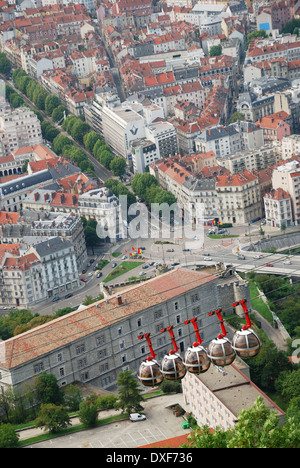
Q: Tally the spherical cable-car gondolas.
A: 5